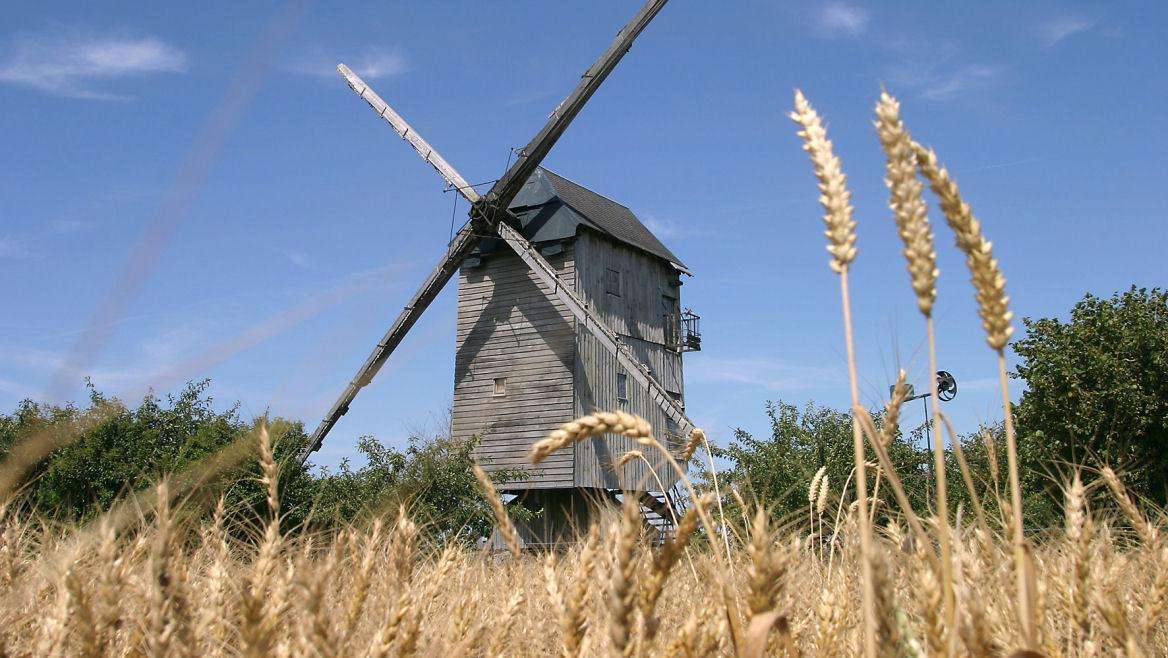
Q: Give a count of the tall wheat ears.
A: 3